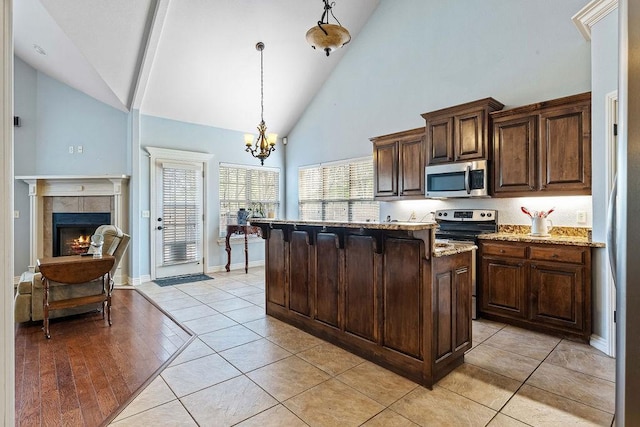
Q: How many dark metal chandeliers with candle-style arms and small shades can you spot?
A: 1